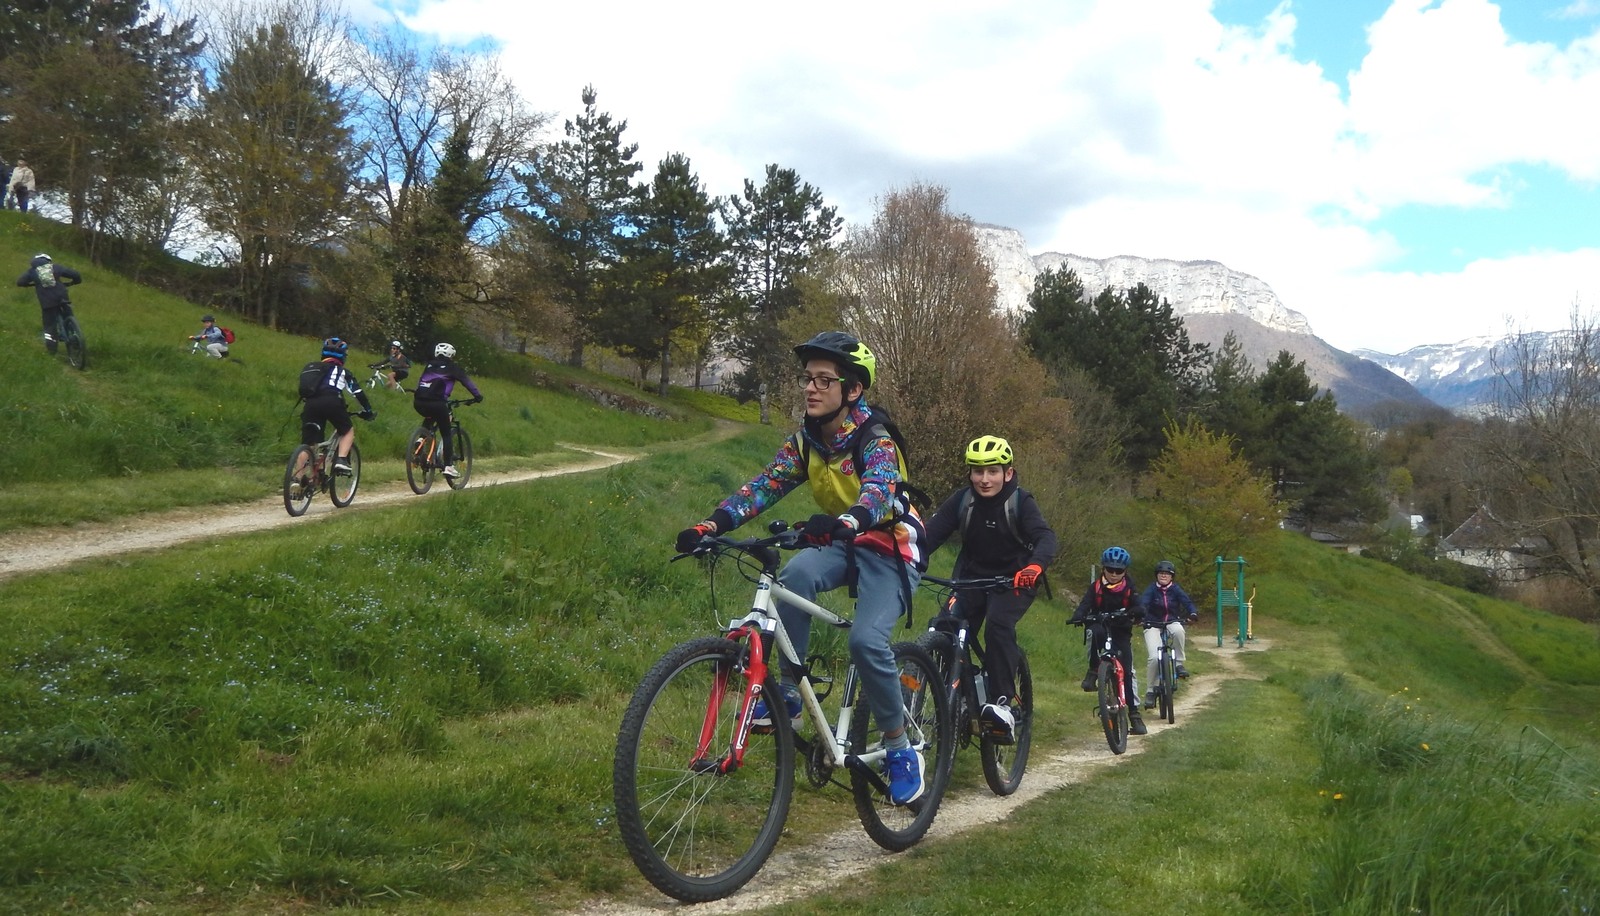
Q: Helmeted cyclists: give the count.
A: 9